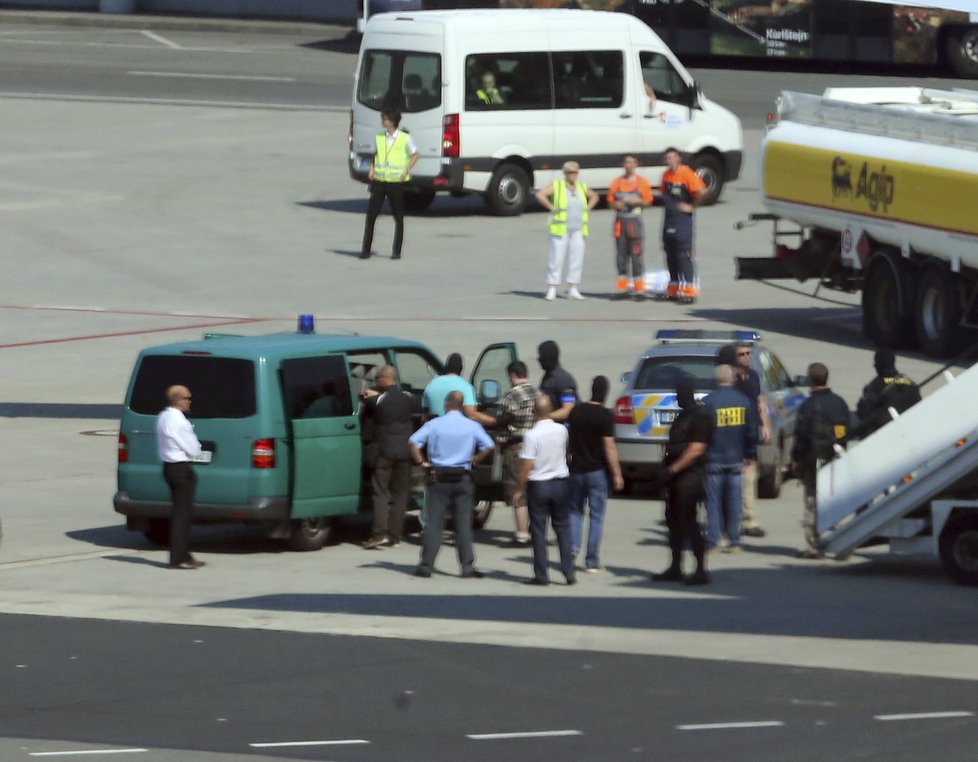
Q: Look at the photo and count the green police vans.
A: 1